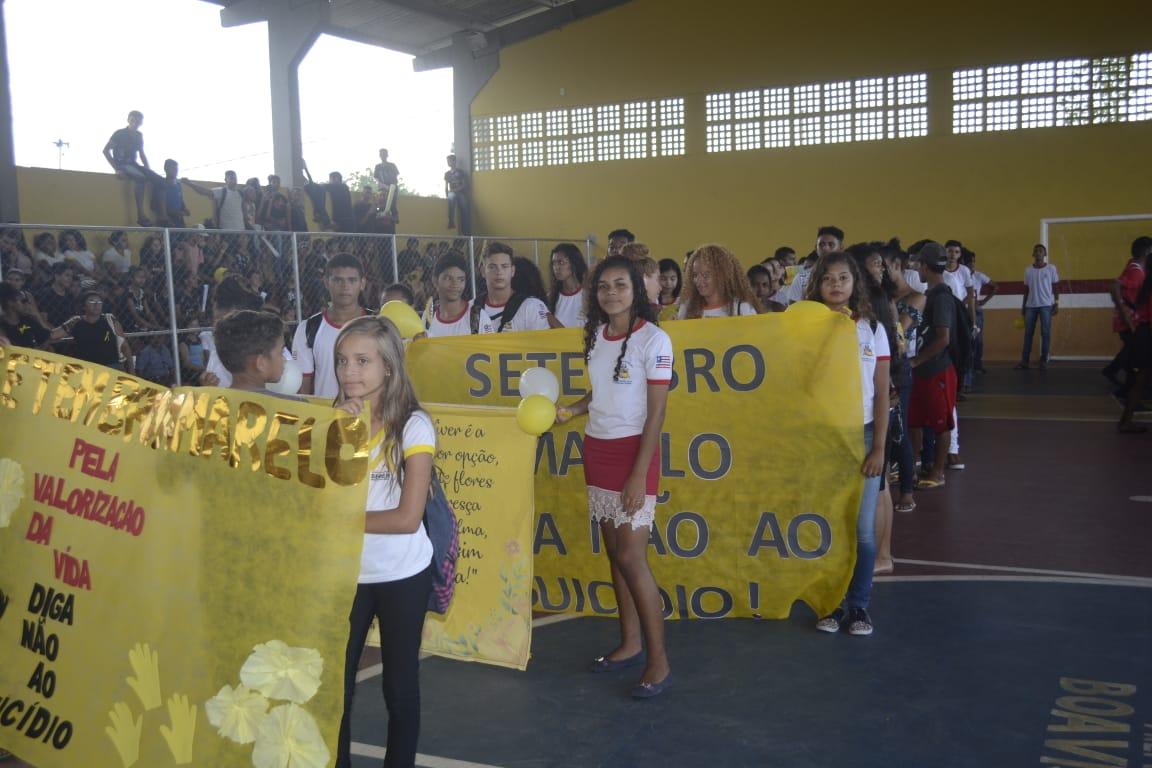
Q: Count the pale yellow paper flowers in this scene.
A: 4